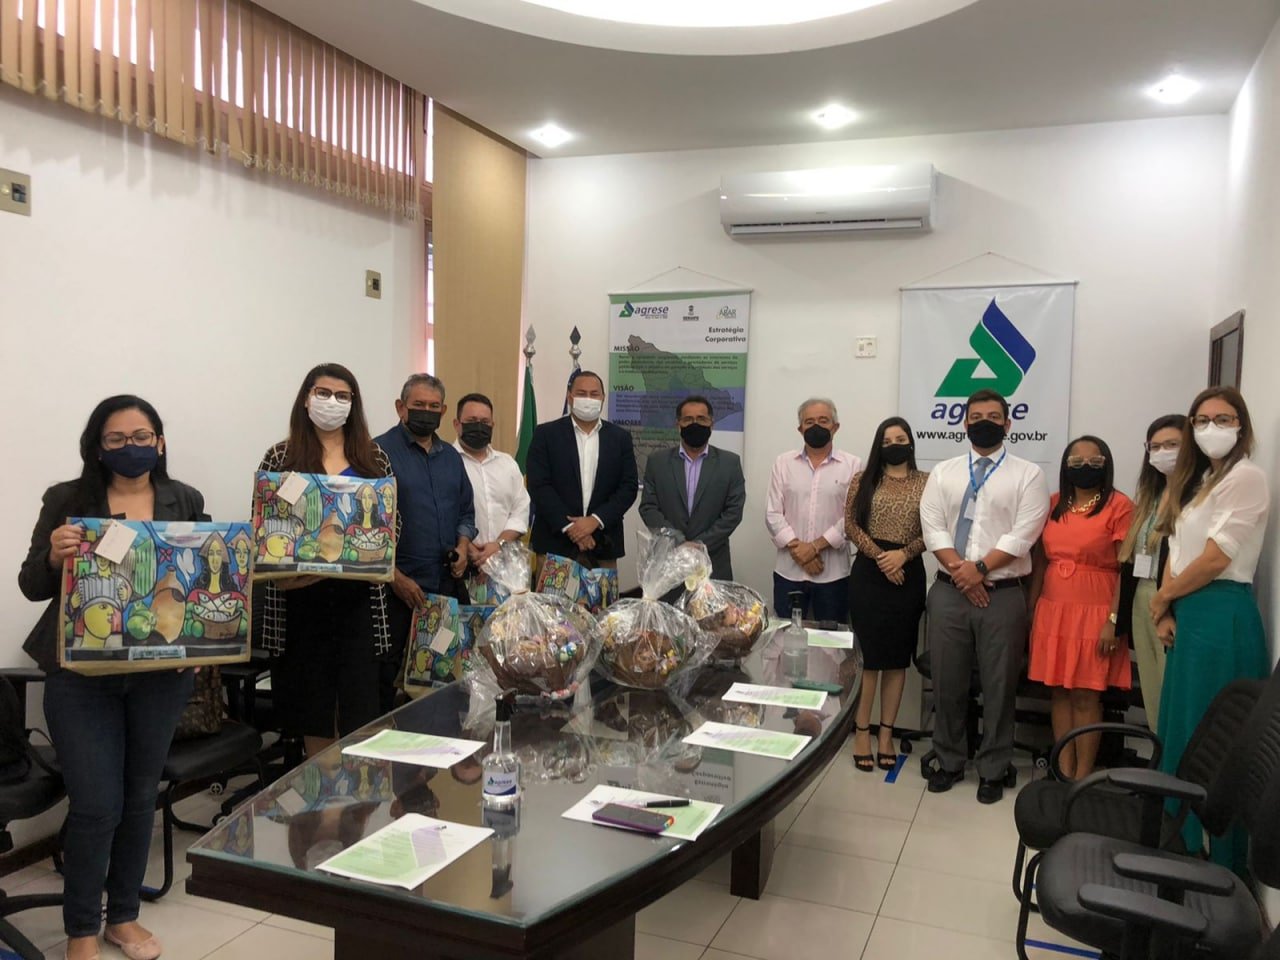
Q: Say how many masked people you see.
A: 12